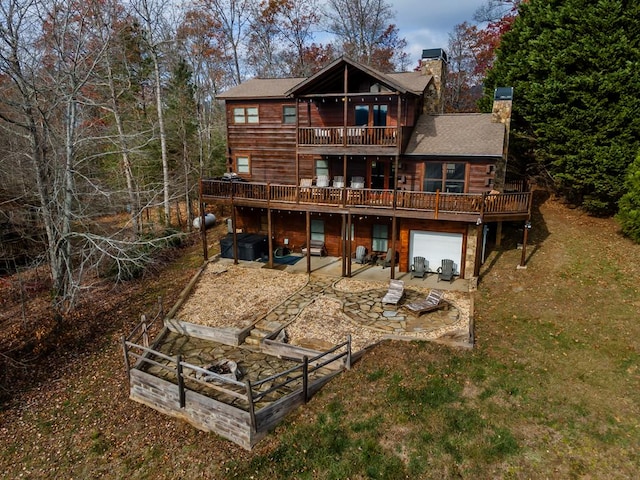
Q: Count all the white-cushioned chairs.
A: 2